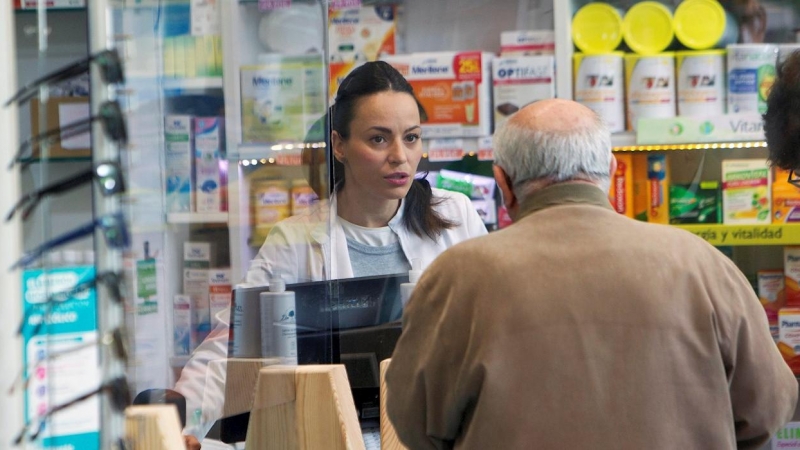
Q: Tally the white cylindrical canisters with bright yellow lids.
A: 6